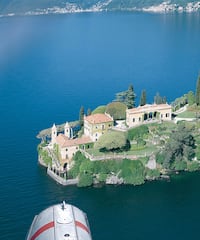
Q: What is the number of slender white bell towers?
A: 2